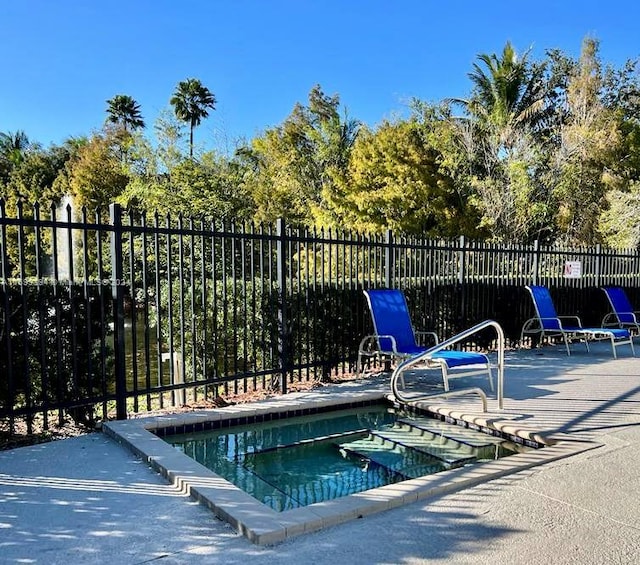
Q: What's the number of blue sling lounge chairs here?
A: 3